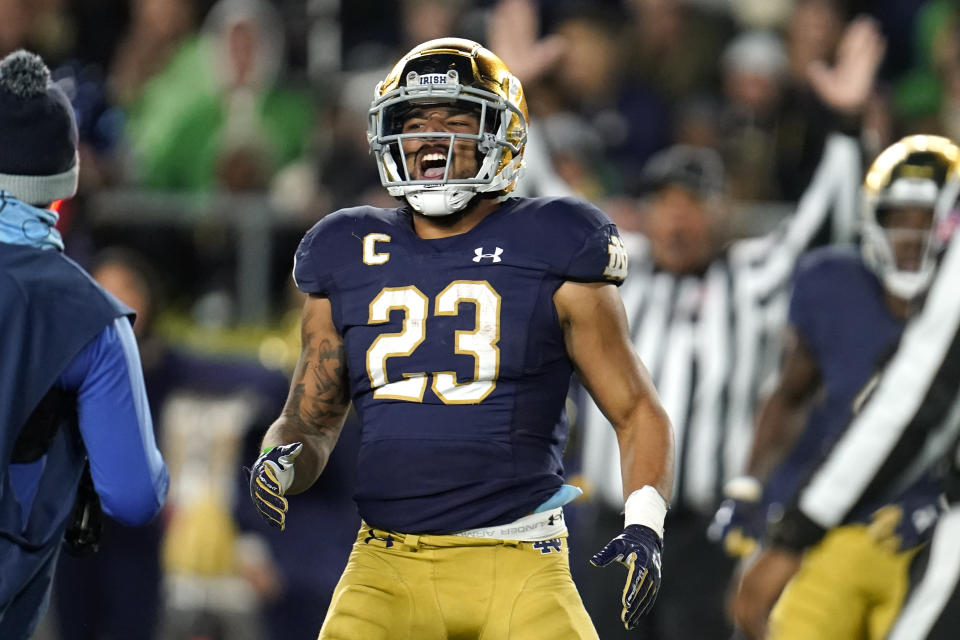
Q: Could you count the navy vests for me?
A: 1